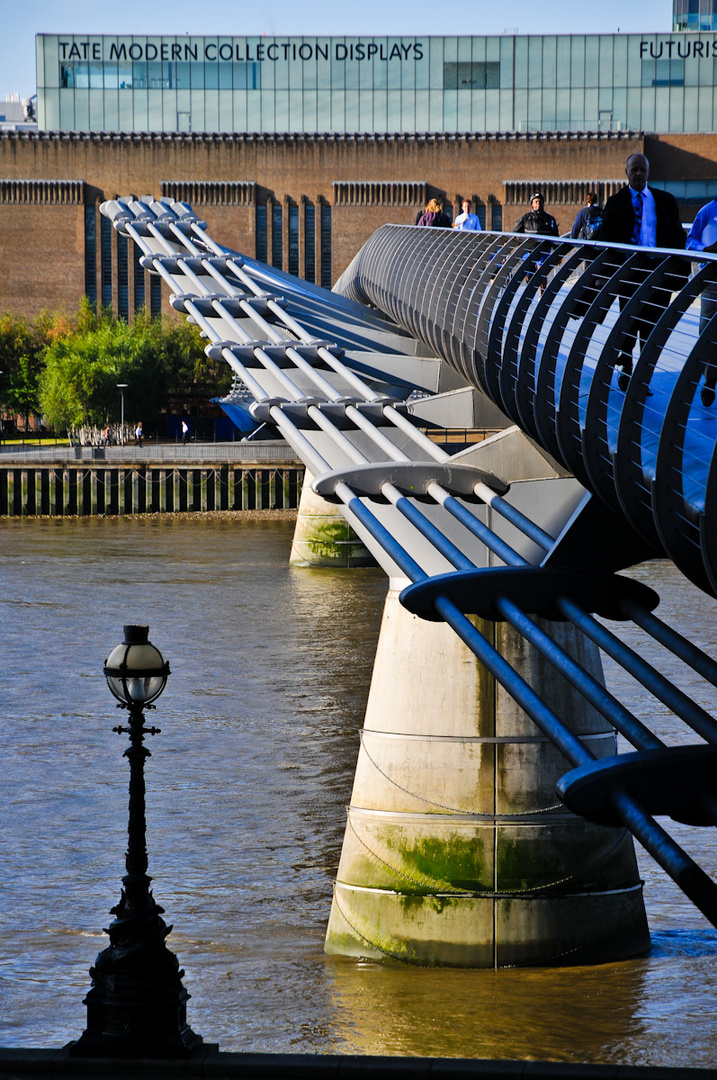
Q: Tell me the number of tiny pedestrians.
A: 3